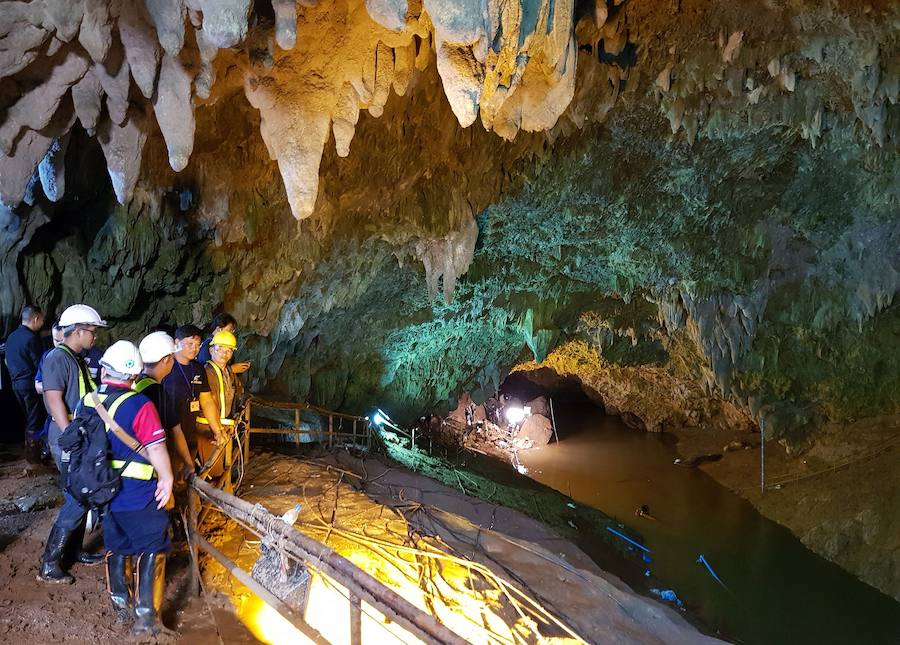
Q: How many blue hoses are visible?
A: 2